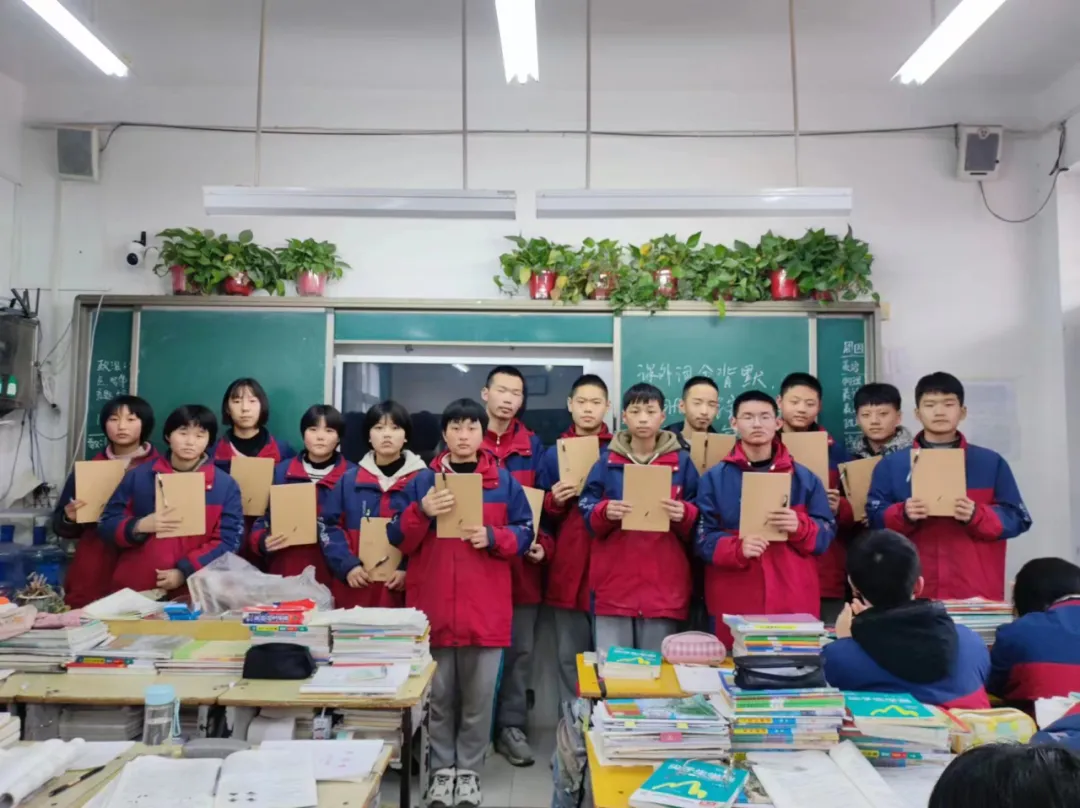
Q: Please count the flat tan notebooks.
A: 14